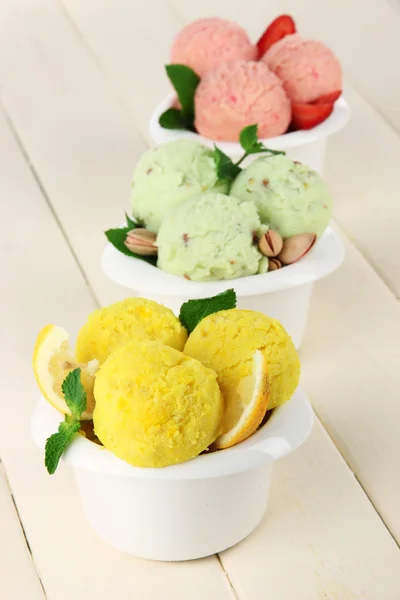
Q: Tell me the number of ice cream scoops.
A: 9